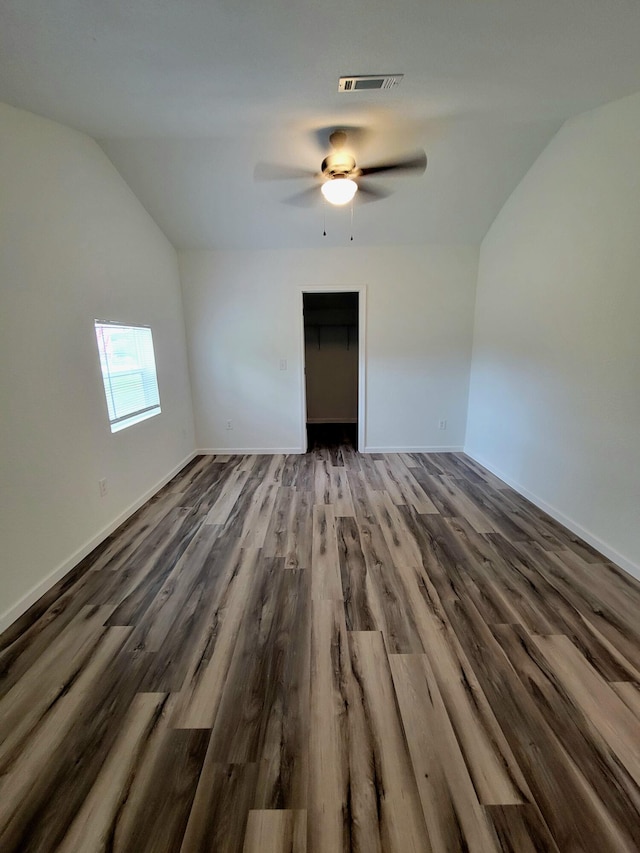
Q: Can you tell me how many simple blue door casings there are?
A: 0